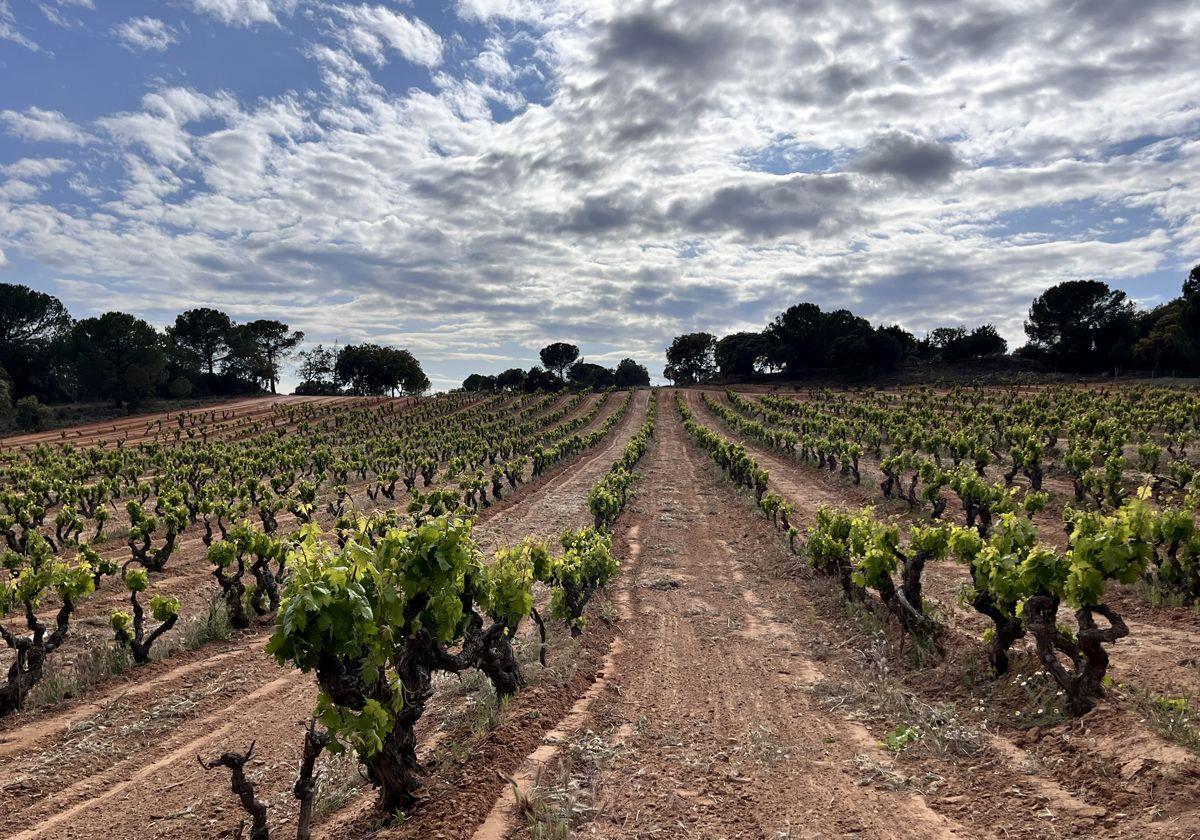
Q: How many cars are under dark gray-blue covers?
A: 0